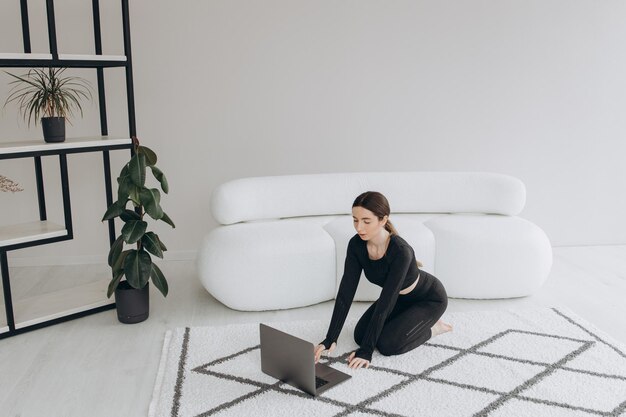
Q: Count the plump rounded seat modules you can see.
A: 3